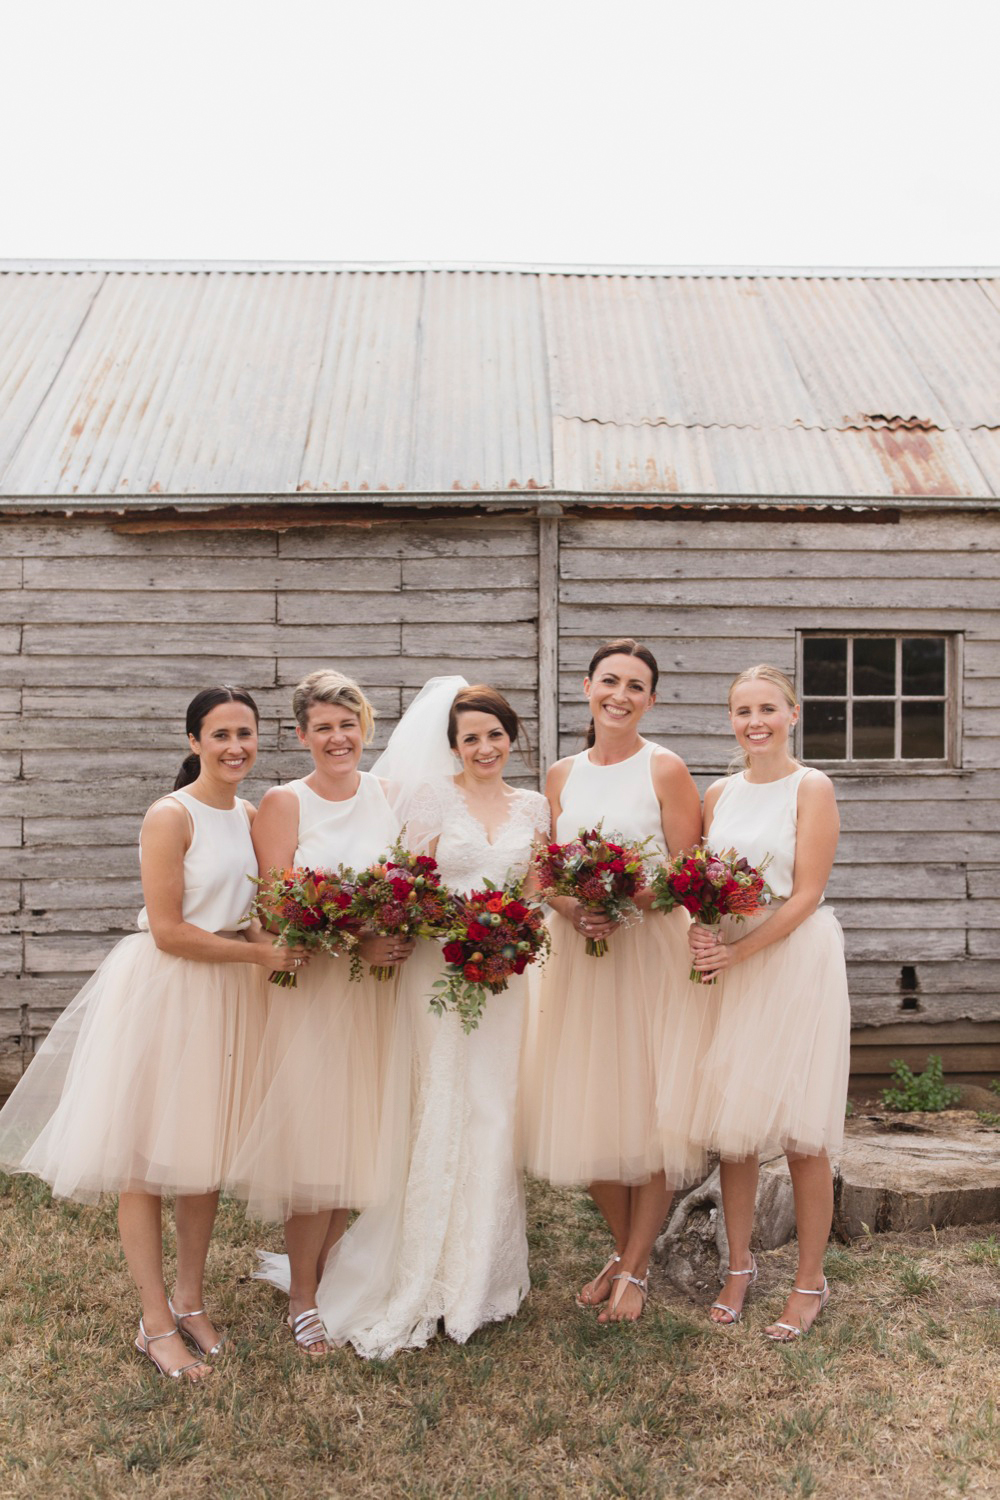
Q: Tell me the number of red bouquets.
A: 5